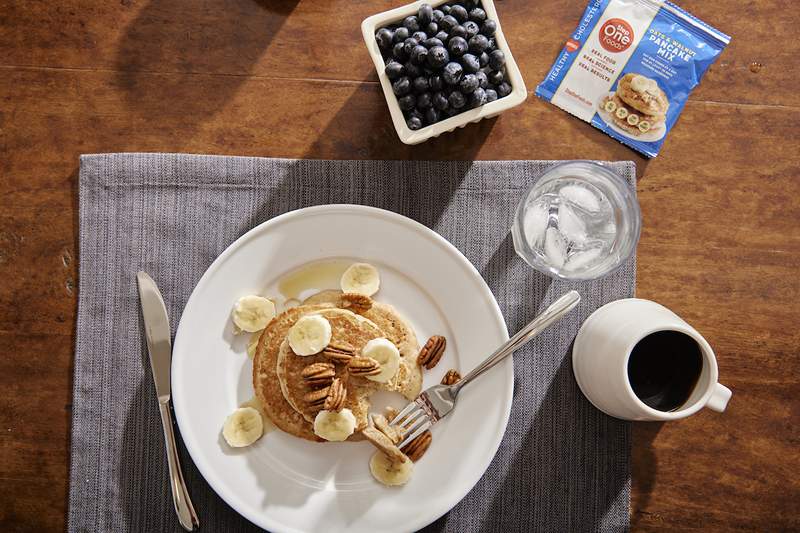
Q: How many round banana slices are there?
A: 7